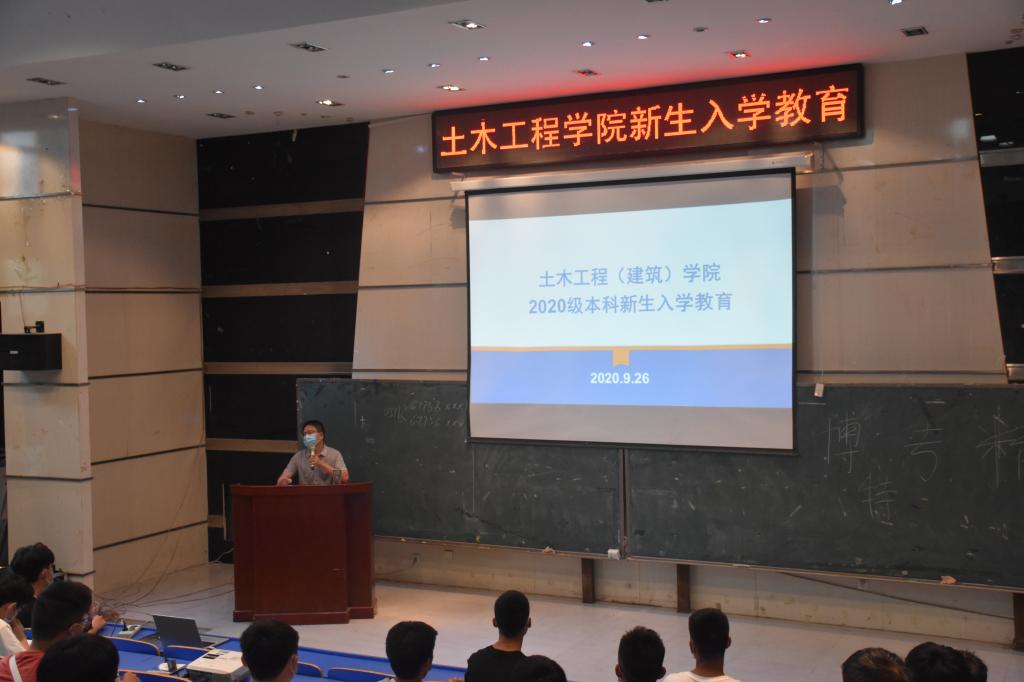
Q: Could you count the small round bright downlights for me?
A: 11